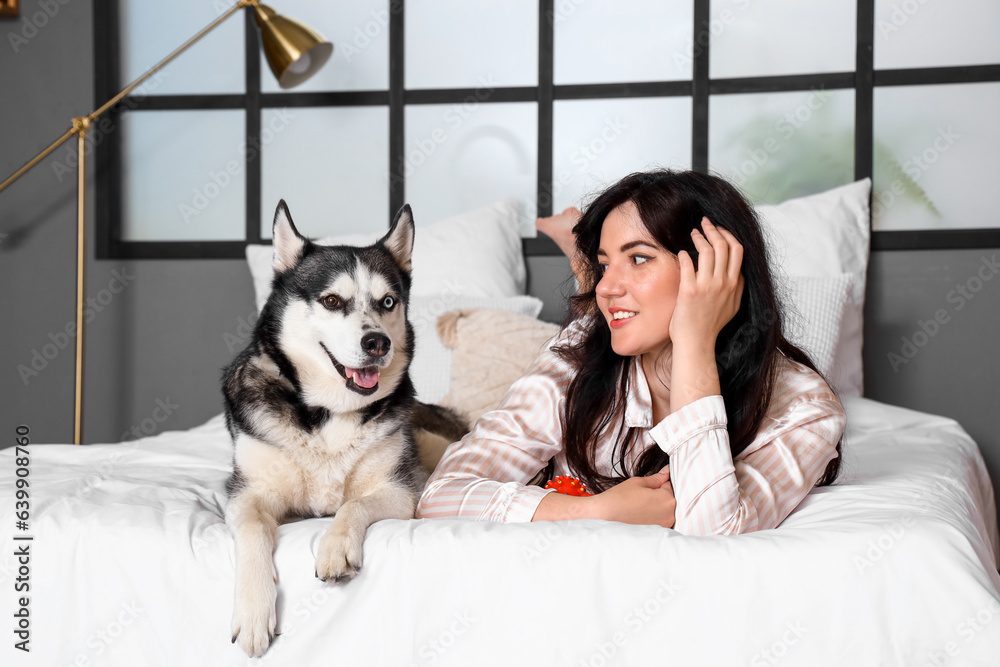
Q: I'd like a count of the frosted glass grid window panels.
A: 12